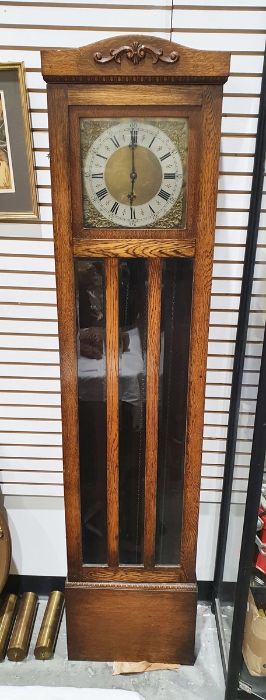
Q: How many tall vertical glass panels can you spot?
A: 3